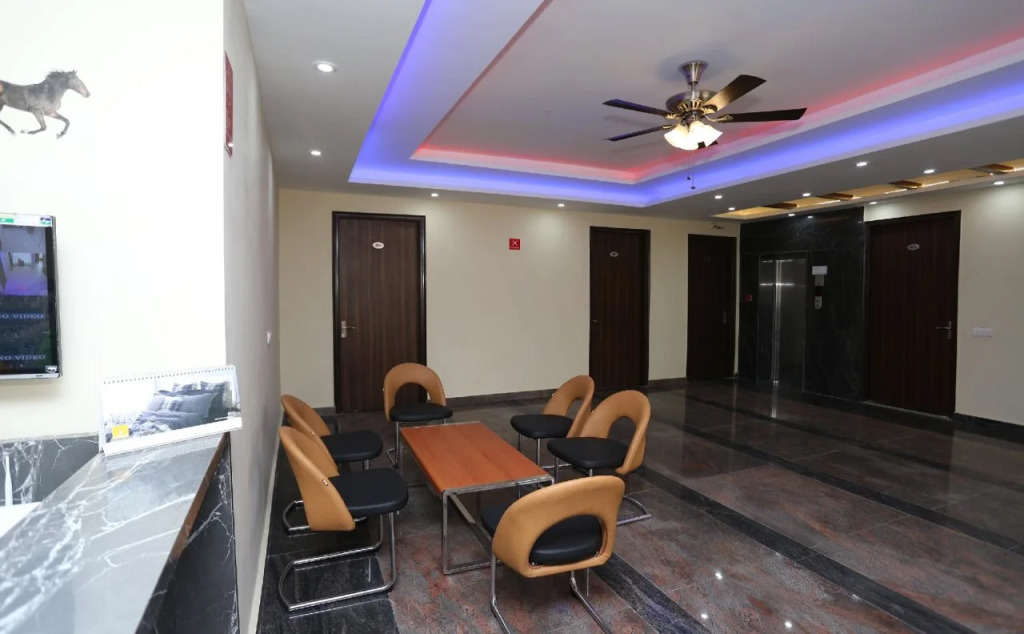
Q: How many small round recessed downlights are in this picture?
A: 12